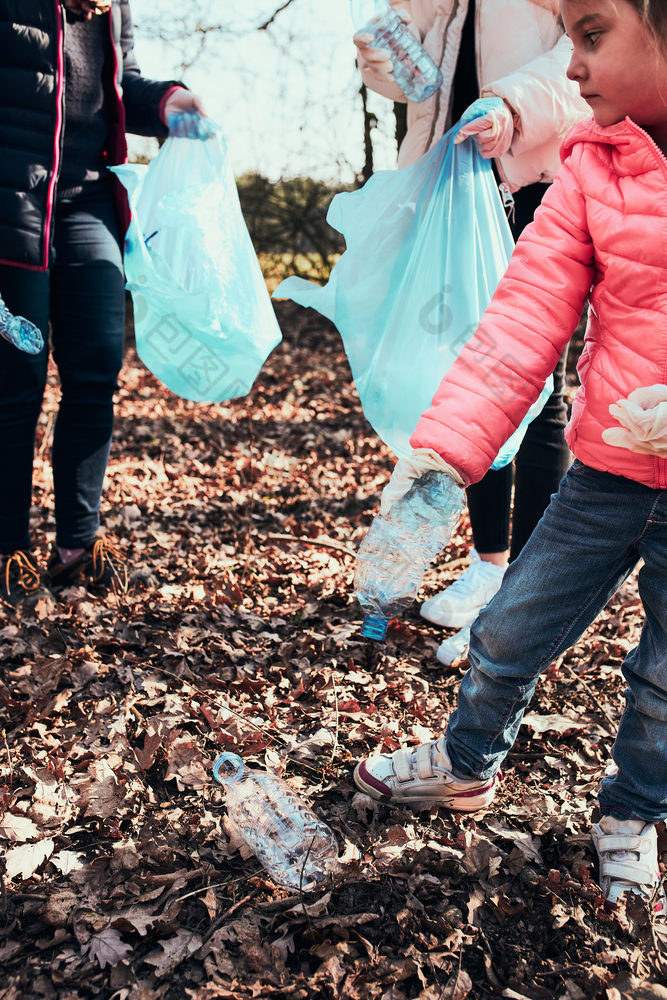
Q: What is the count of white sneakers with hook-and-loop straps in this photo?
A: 2